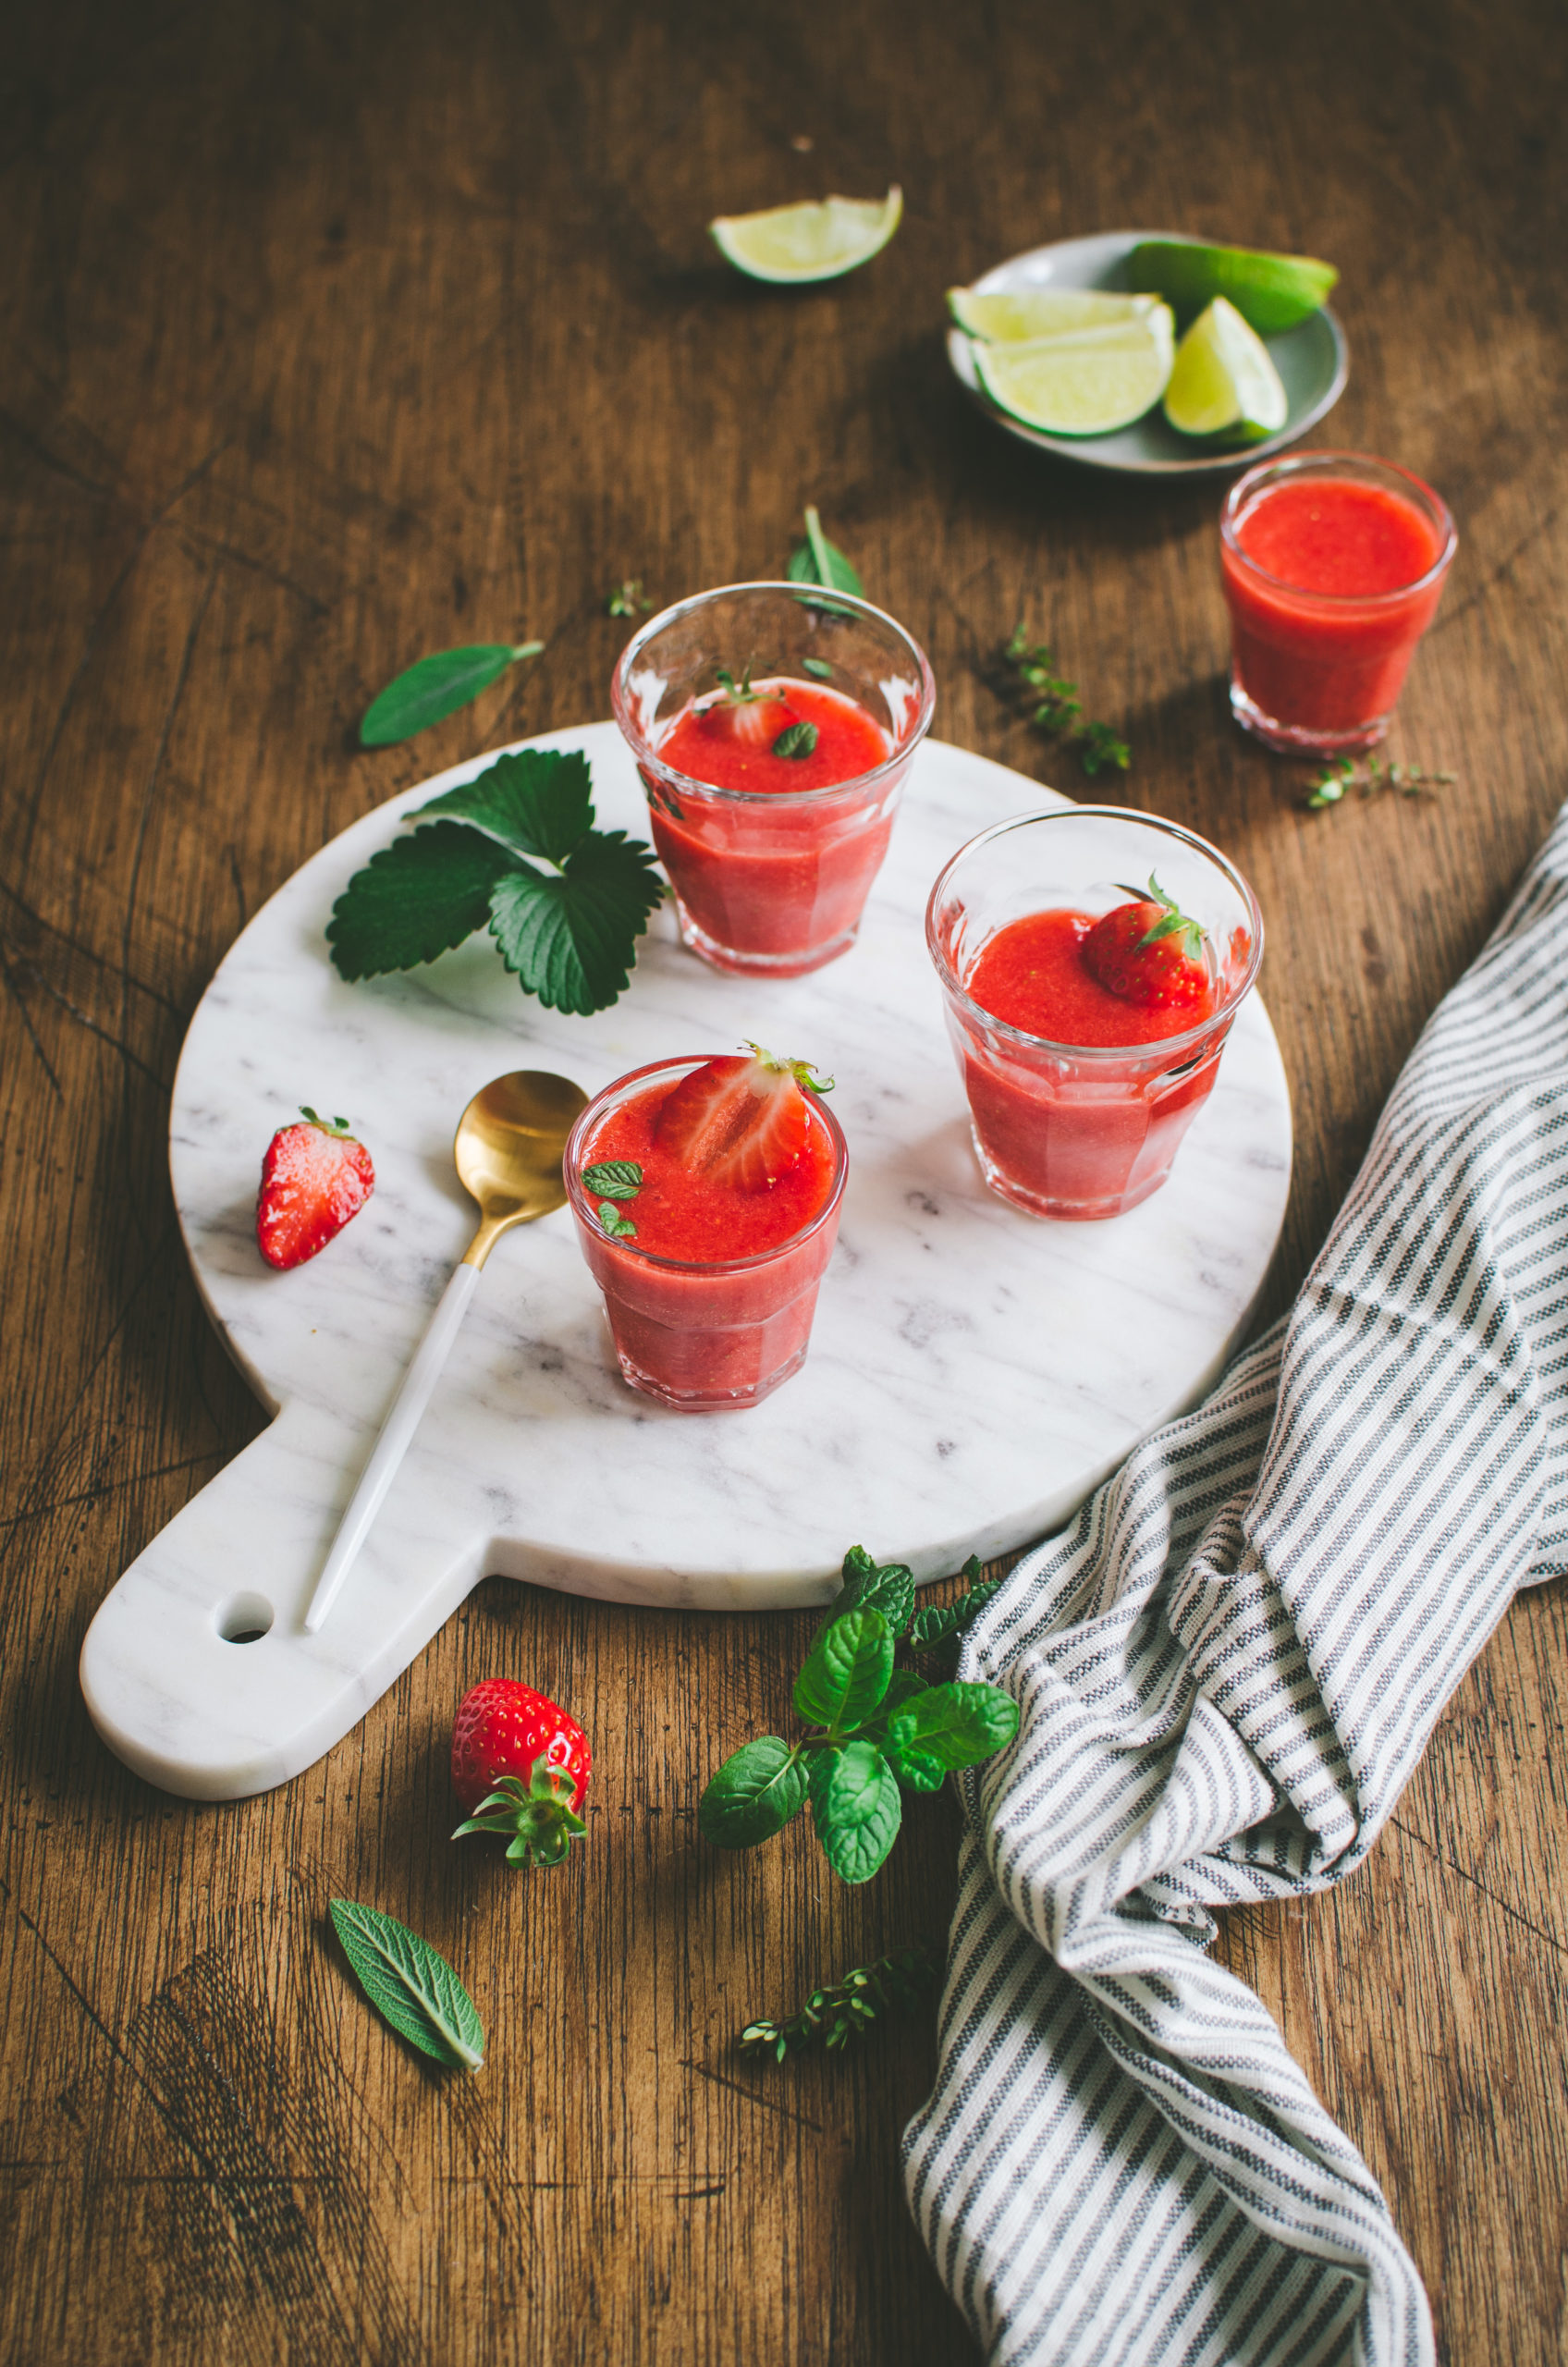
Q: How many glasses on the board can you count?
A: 3